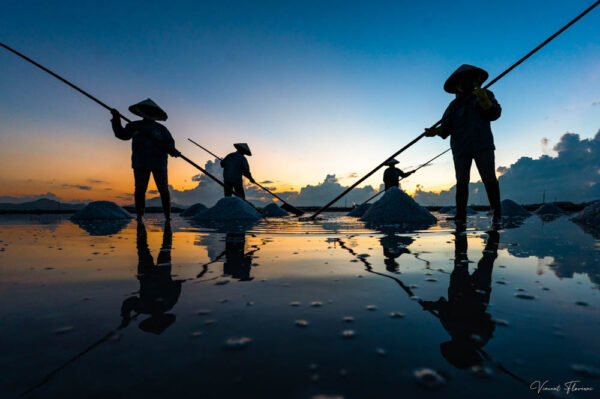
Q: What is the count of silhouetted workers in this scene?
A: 4